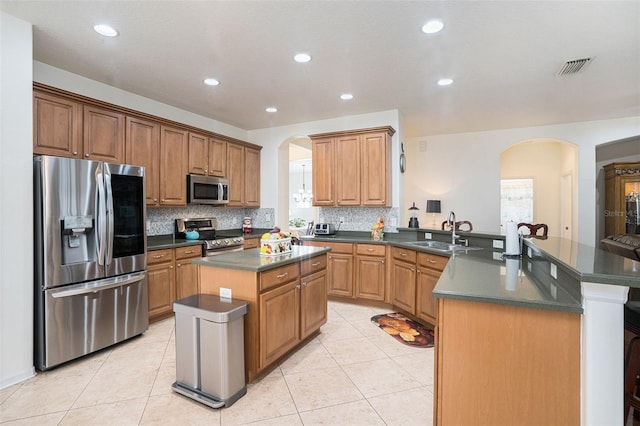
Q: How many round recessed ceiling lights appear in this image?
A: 7